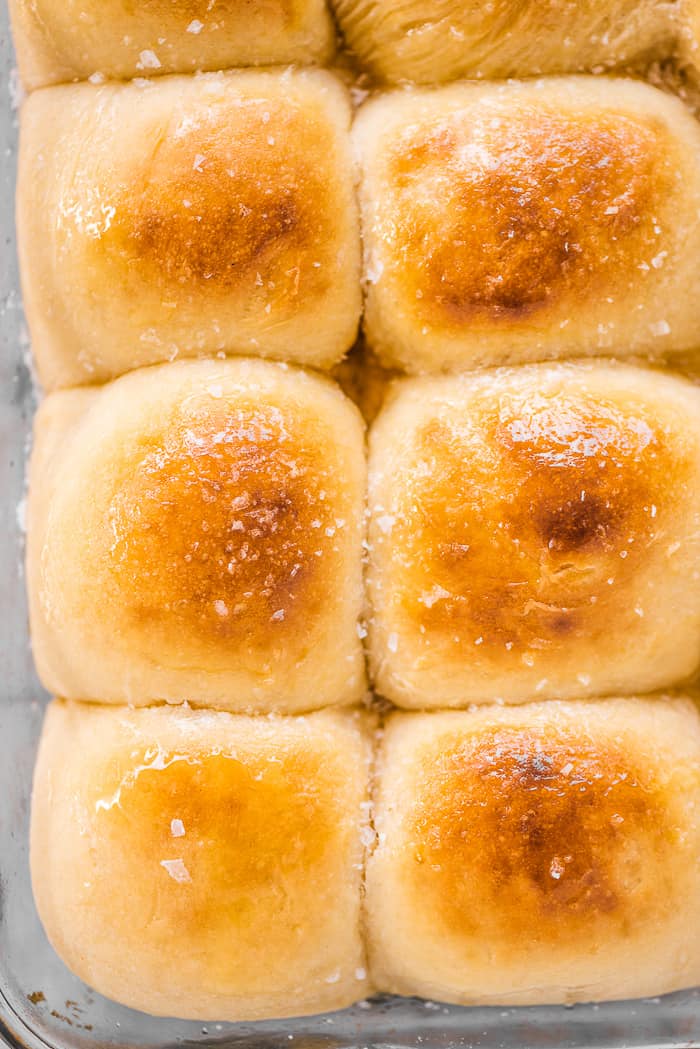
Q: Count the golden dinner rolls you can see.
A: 8